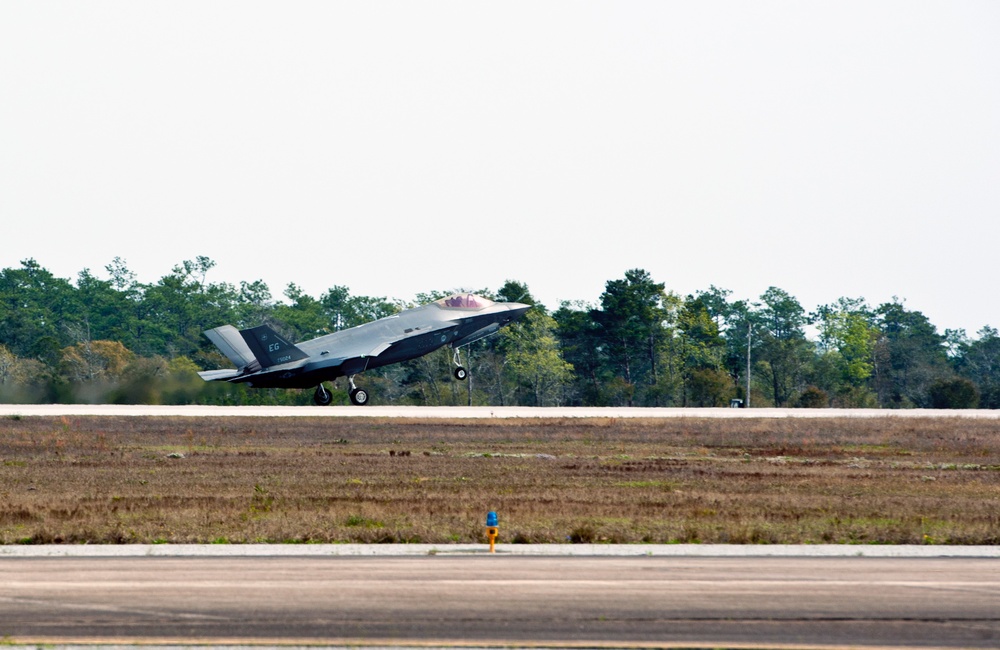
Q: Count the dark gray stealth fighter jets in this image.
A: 1